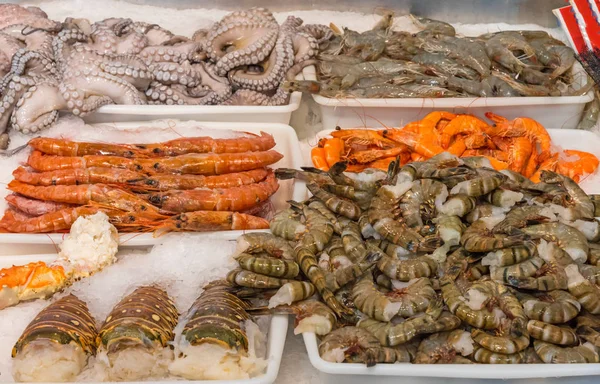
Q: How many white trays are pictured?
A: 6